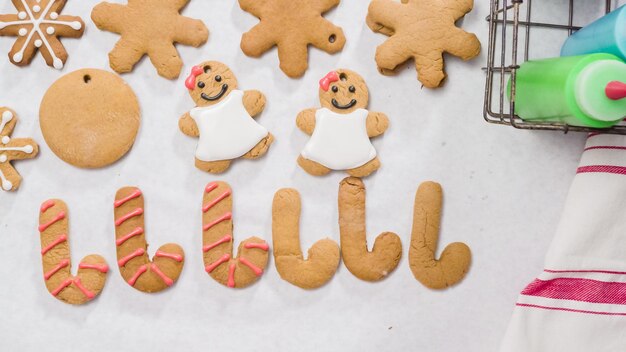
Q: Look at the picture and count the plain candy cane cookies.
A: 3